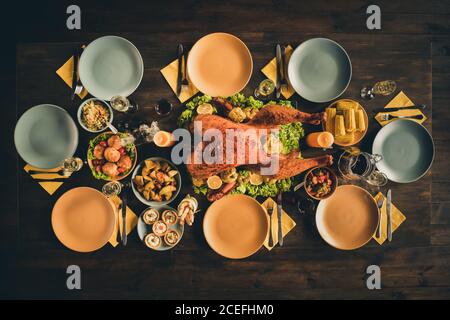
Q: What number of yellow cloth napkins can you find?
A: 8